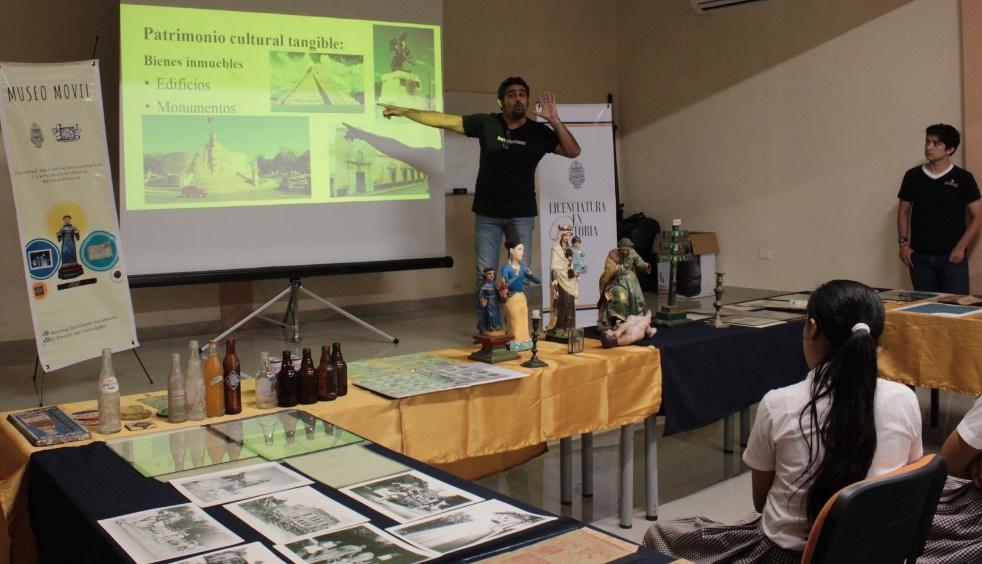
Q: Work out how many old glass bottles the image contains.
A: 10